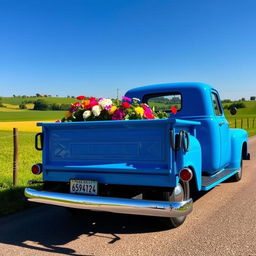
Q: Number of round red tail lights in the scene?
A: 2